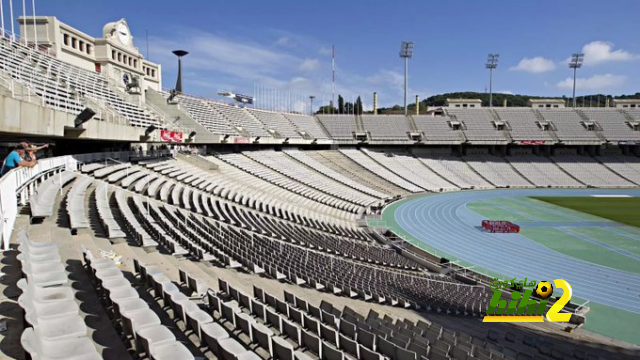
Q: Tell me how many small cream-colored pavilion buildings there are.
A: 3